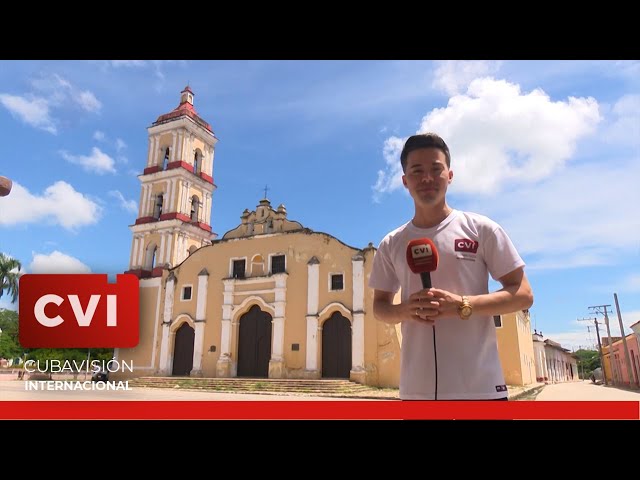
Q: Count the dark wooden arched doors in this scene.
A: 3